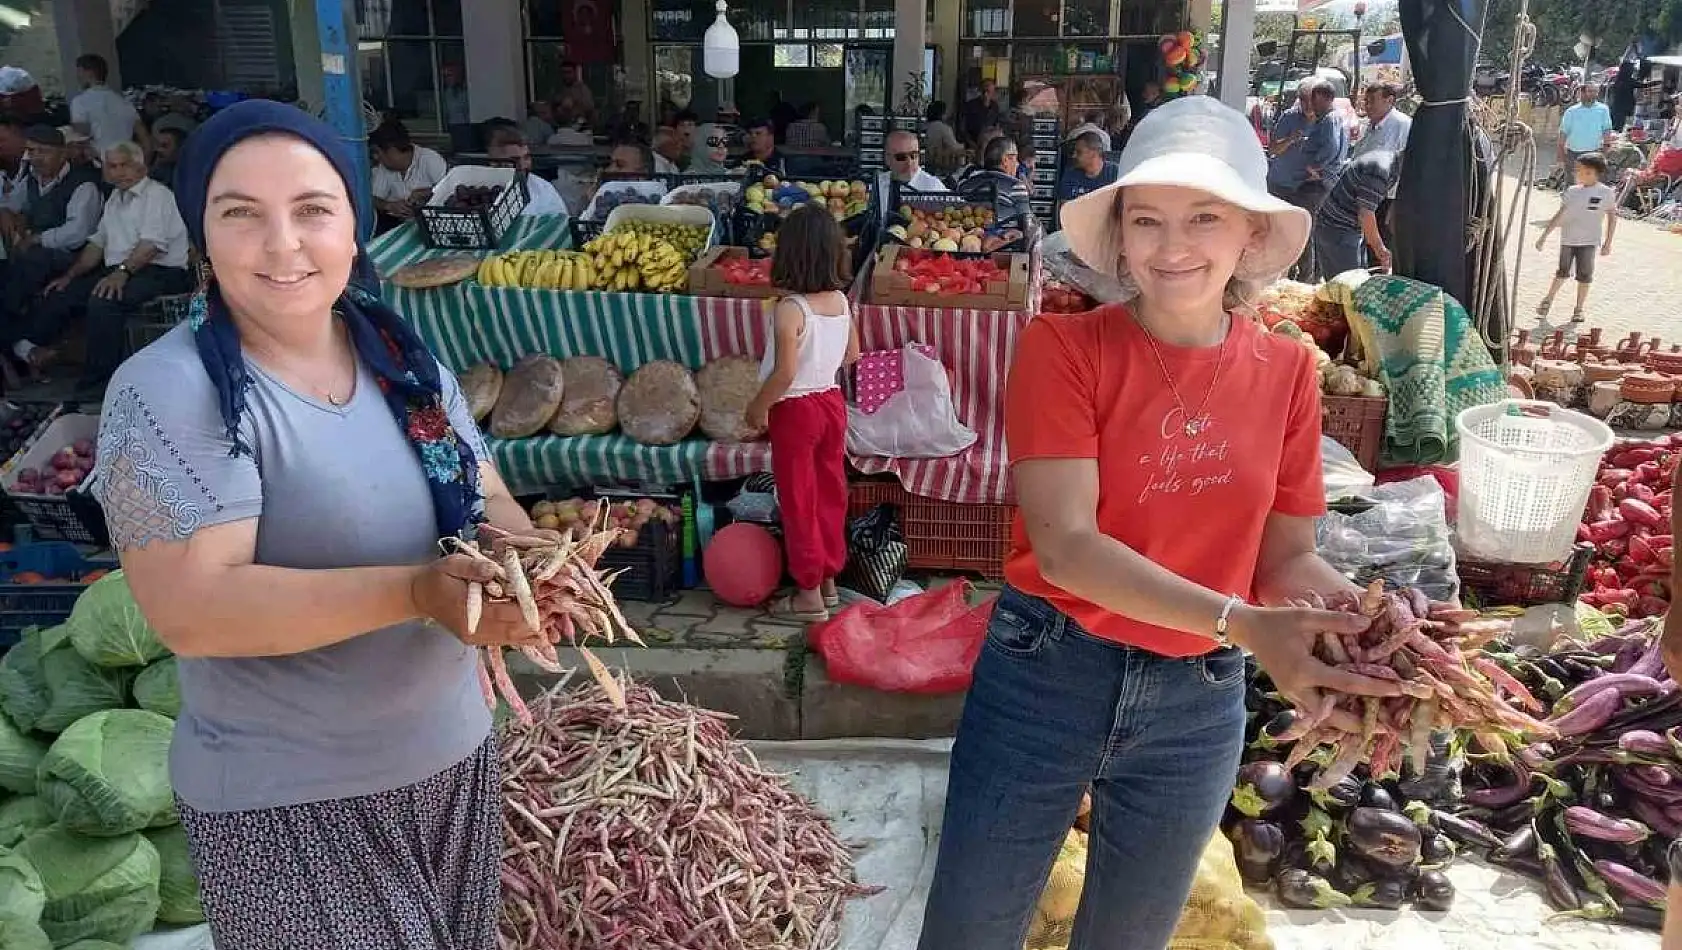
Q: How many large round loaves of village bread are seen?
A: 6